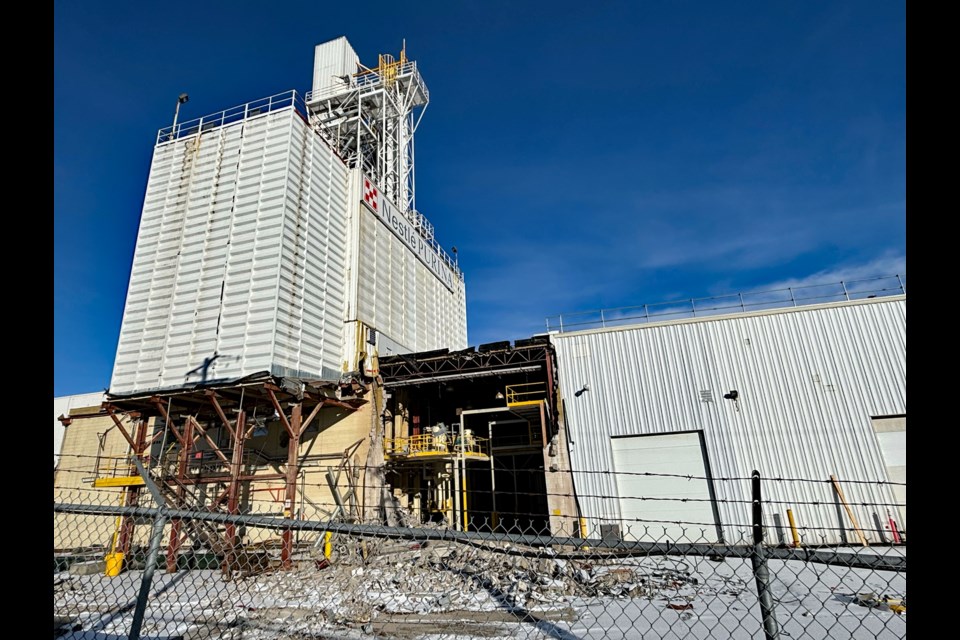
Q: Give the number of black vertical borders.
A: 2